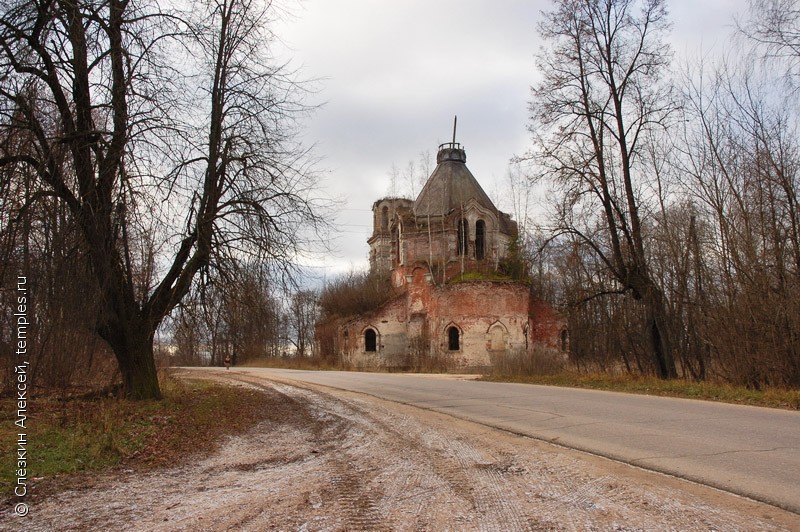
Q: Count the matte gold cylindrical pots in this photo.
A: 0